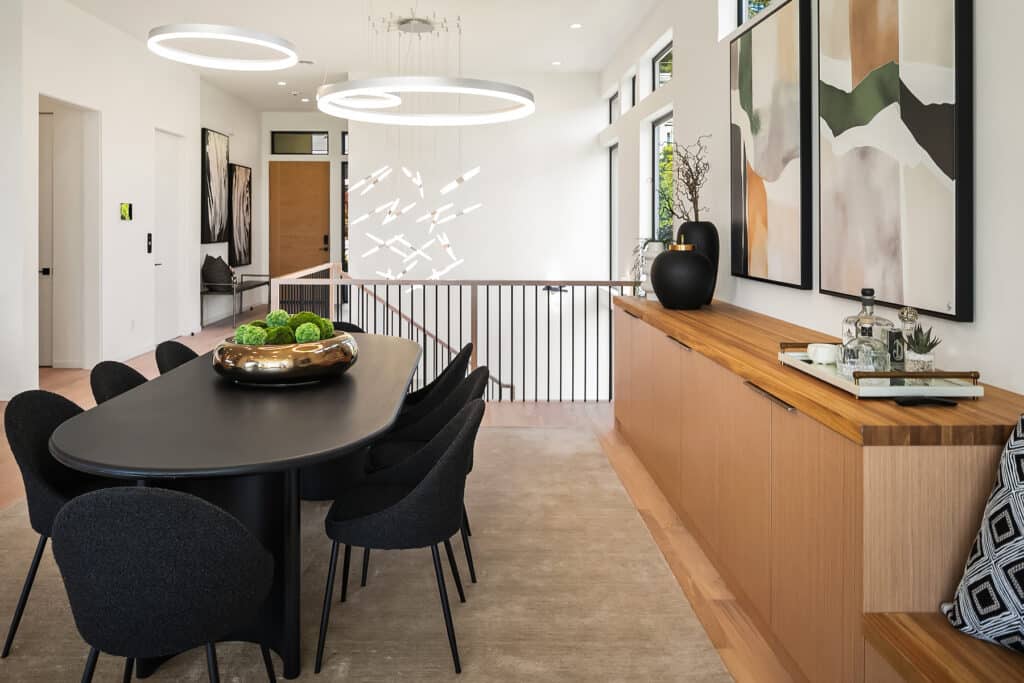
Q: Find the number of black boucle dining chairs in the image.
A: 8